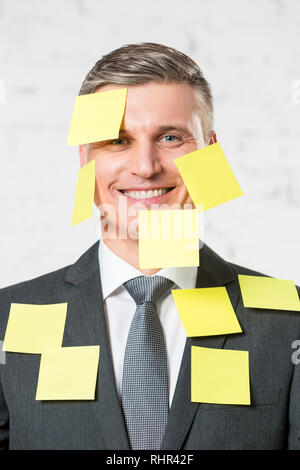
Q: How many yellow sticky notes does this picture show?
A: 9